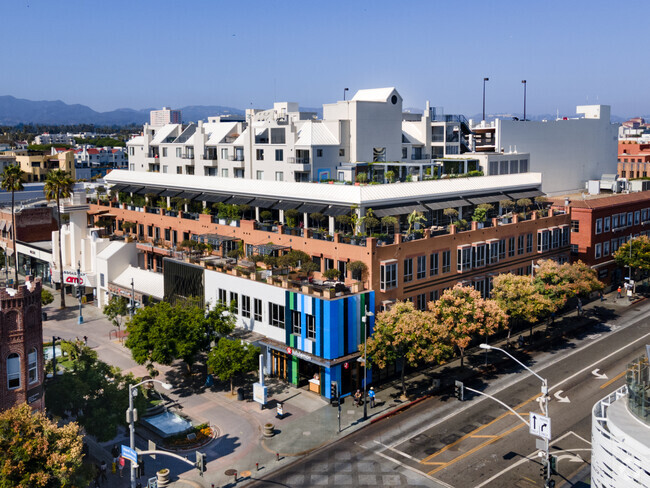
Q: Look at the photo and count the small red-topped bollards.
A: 4